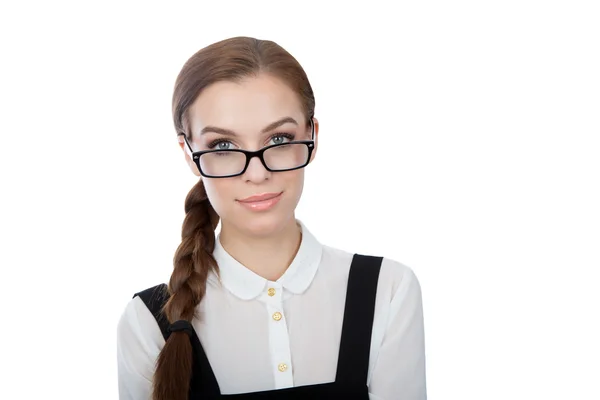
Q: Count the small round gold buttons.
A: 3